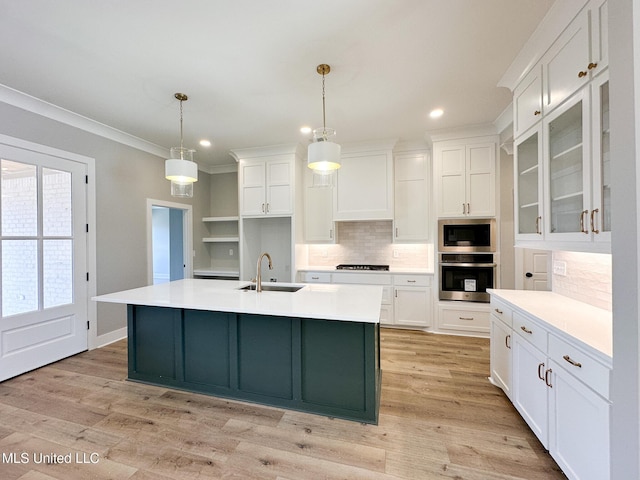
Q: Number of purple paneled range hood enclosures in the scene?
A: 0